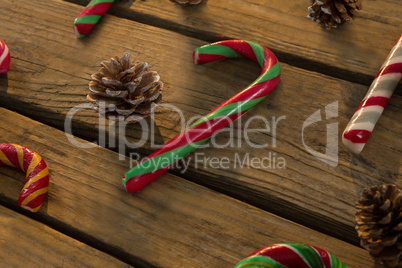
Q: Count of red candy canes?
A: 6